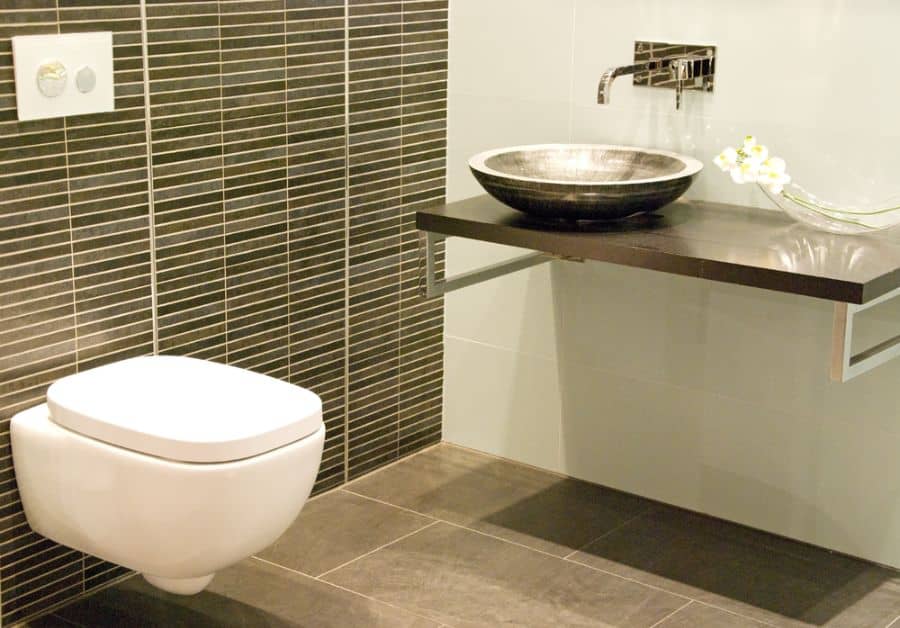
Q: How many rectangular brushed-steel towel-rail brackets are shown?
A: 2